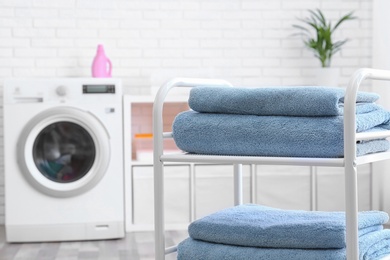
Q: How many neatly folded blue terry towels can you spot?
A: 4